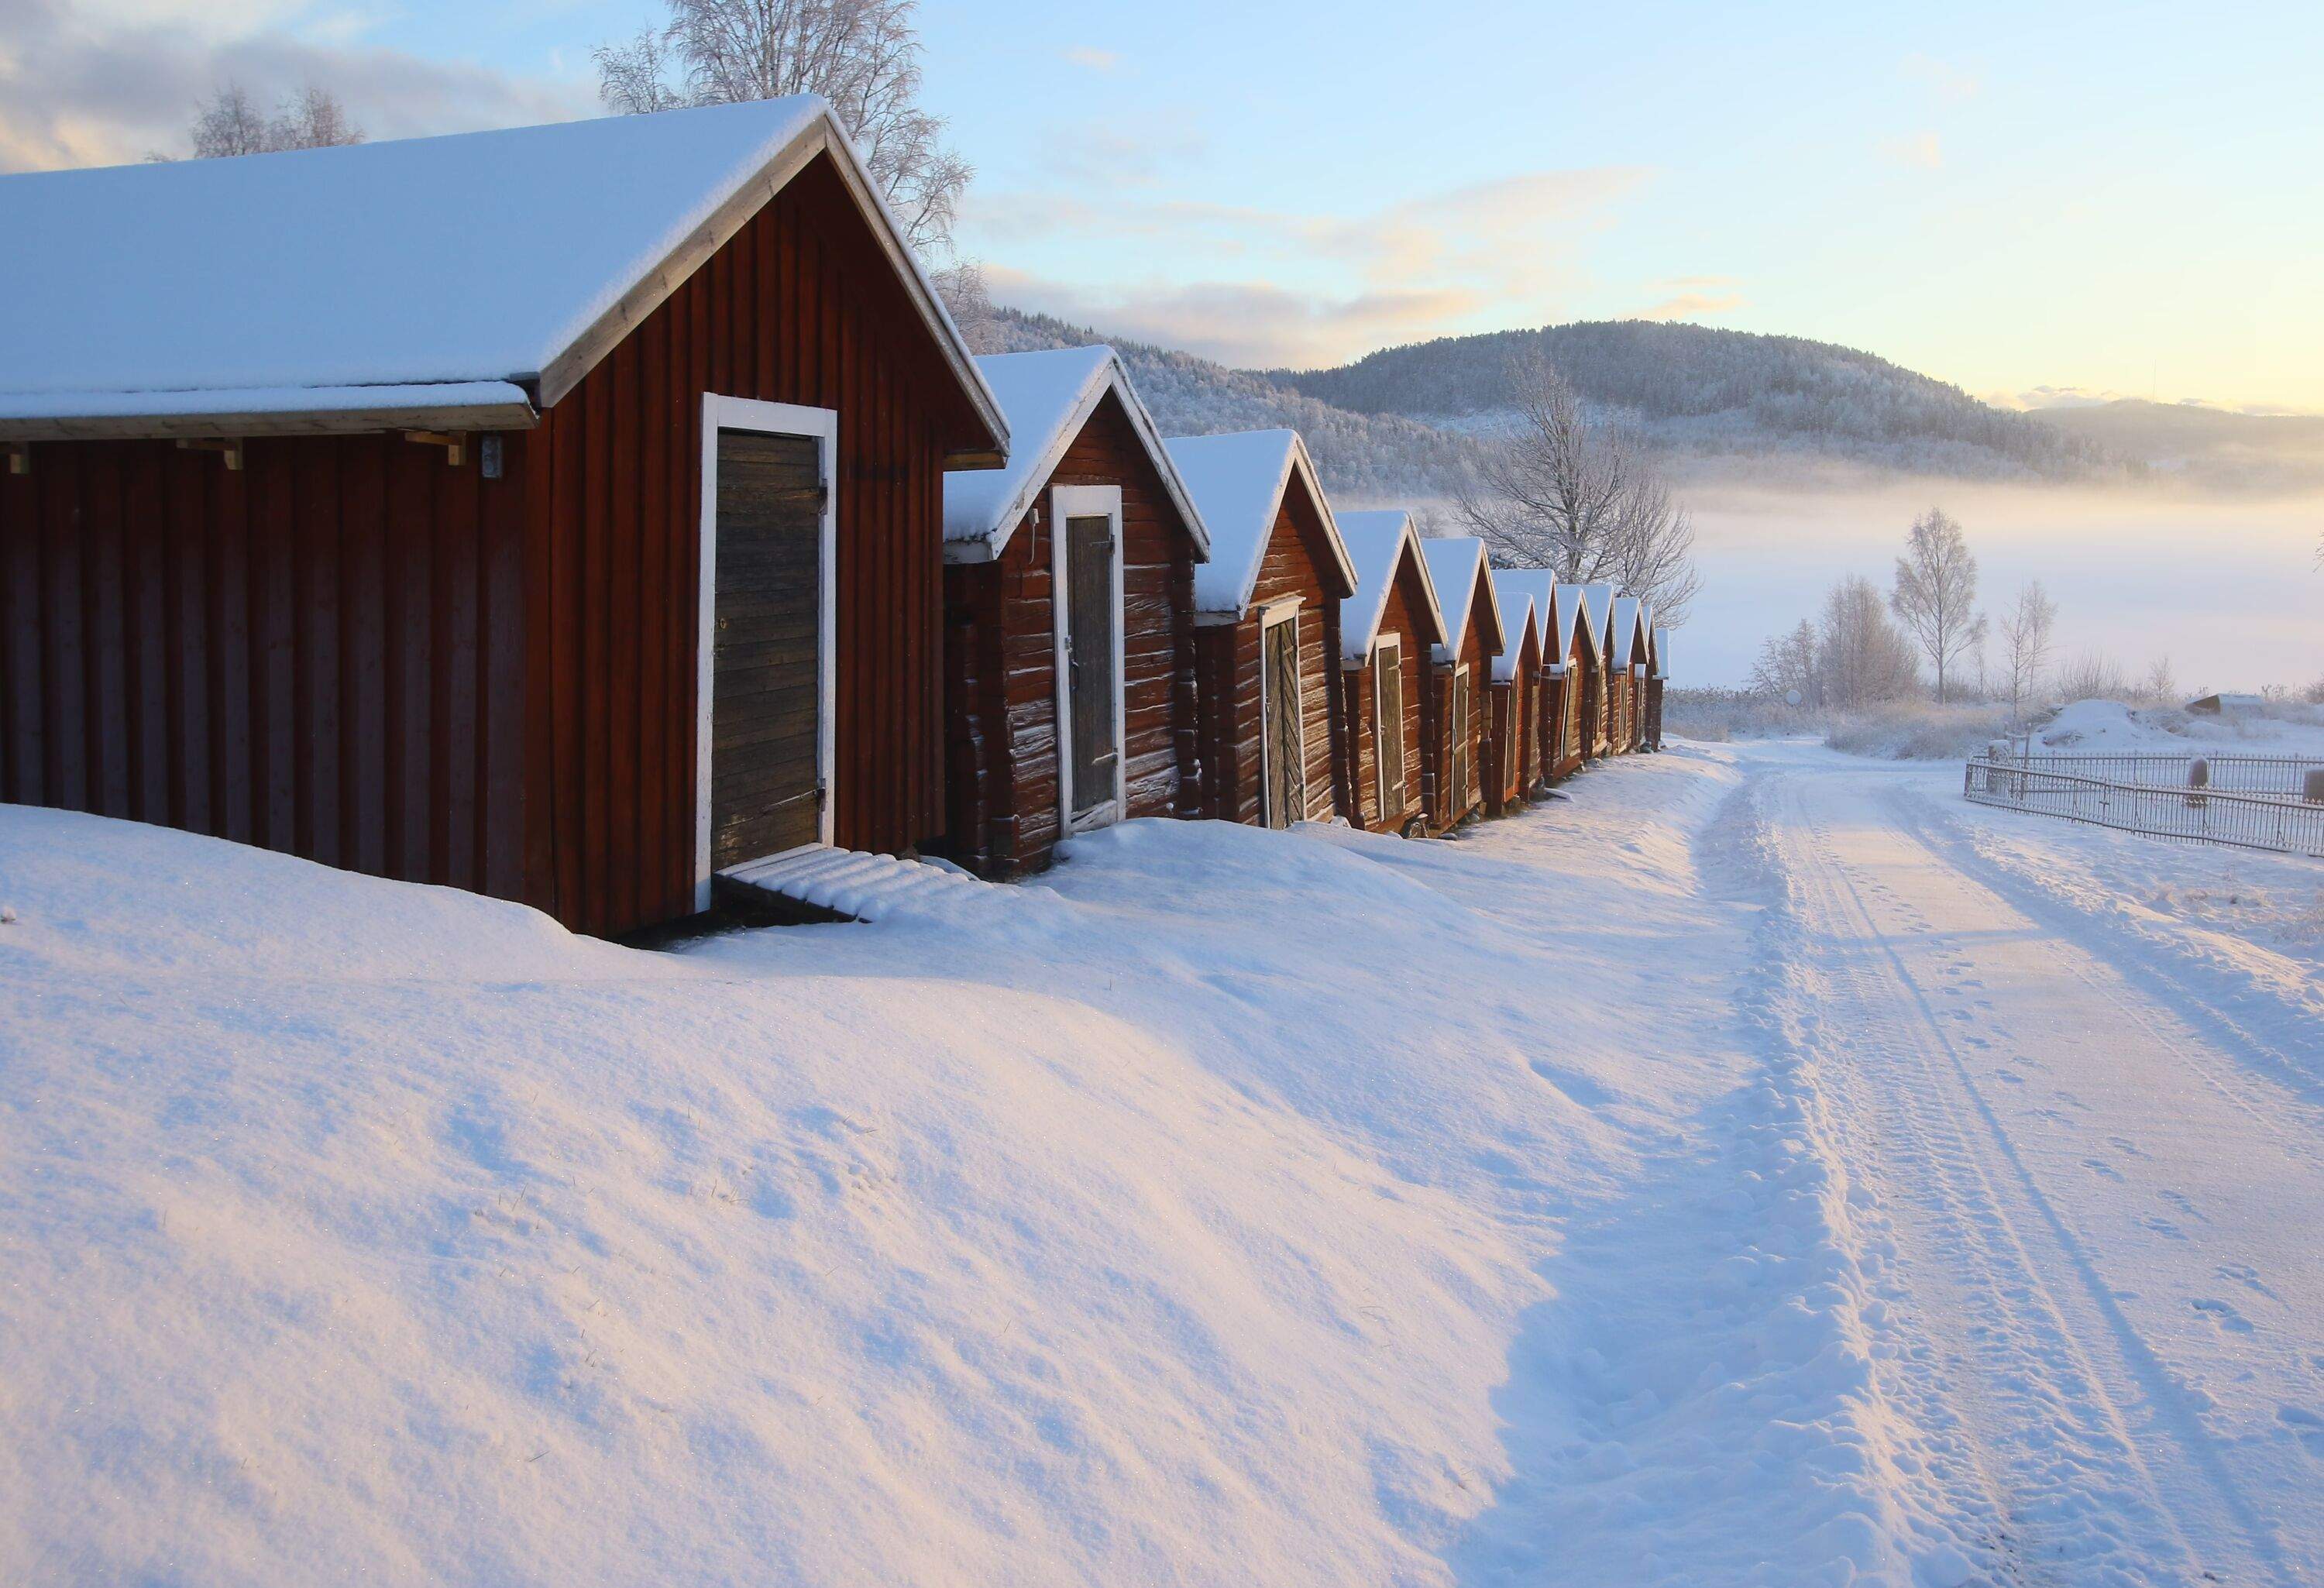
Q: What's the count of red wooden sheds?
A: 12